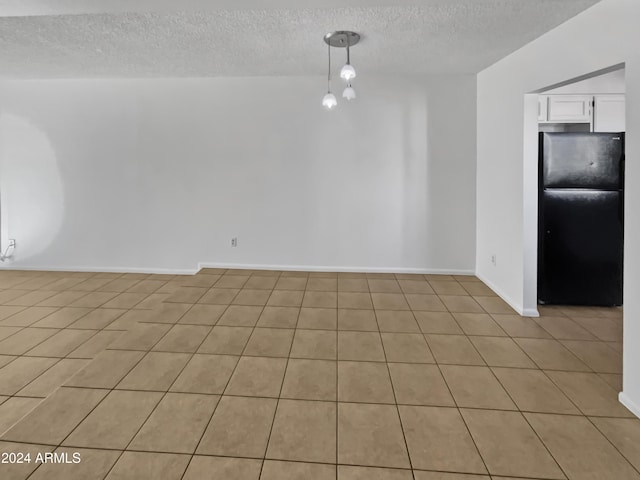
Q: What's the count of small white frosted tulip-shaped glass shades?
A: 3